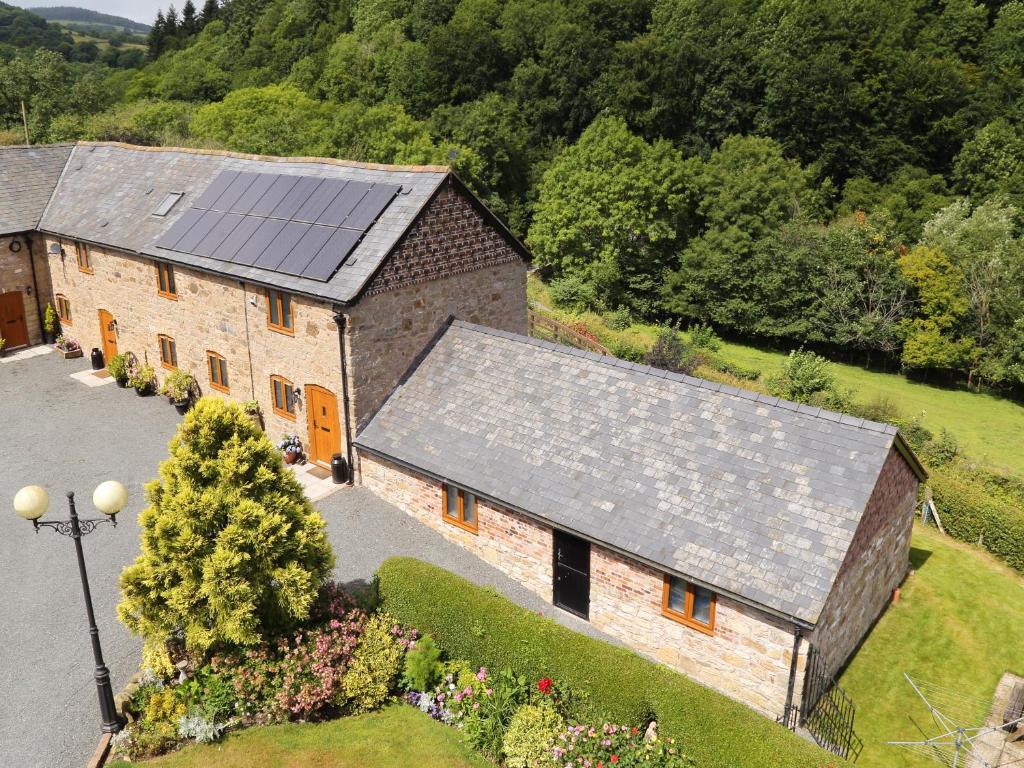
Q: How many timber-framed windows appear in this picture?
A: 9